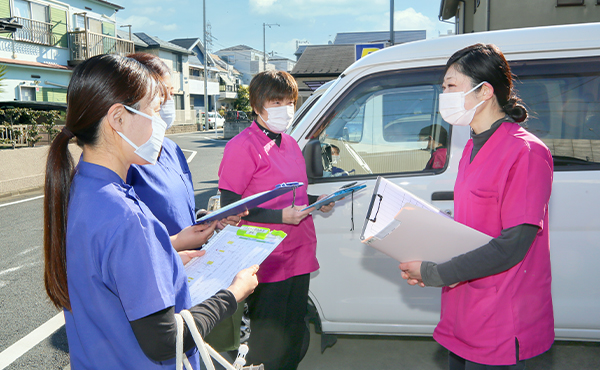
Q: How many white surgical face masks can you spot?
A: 4